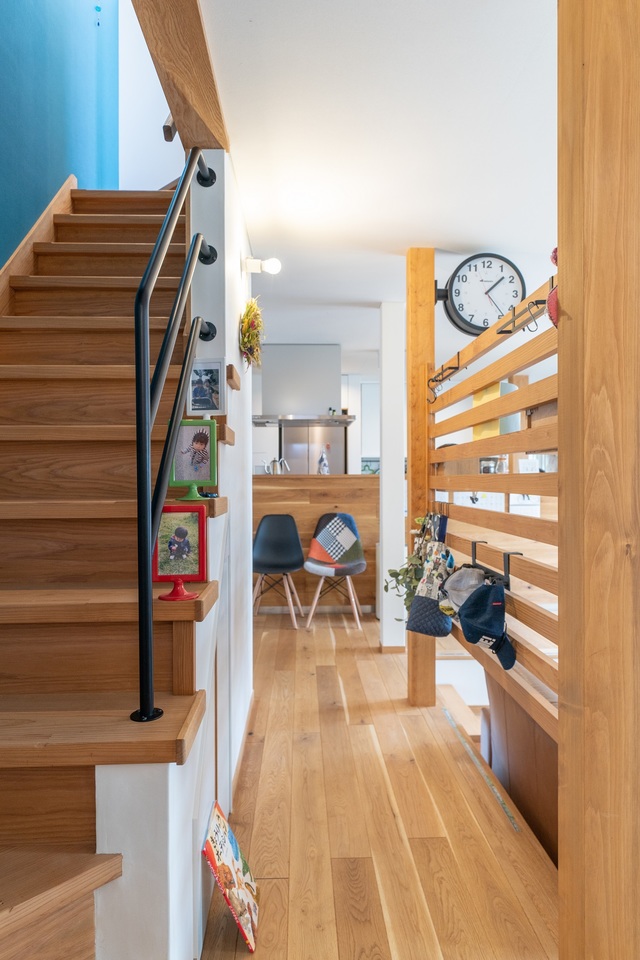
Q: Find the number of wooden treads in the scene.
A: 11